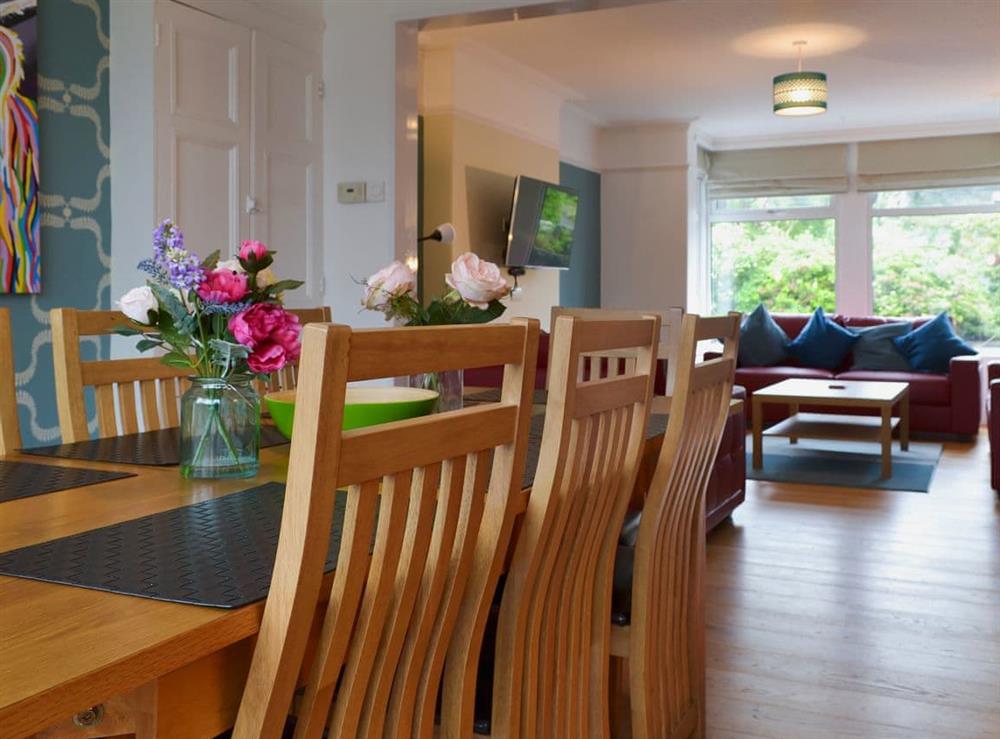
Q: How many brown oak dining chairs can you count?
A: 7